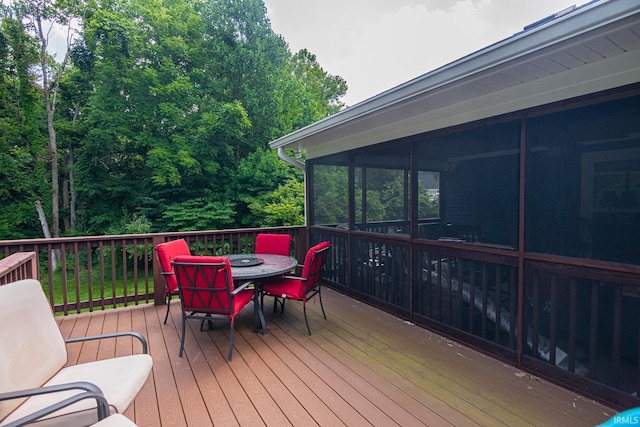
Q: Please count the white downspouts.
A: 1